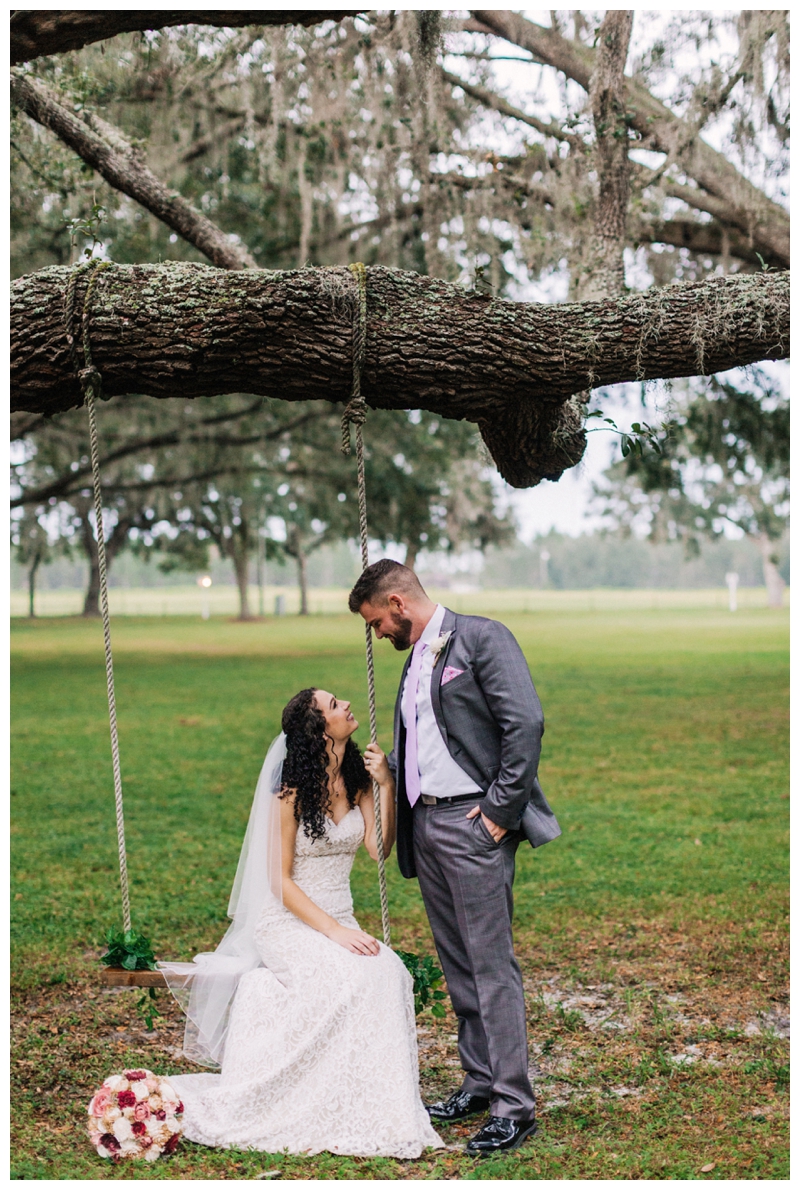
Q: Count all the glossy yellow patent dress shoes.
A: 0